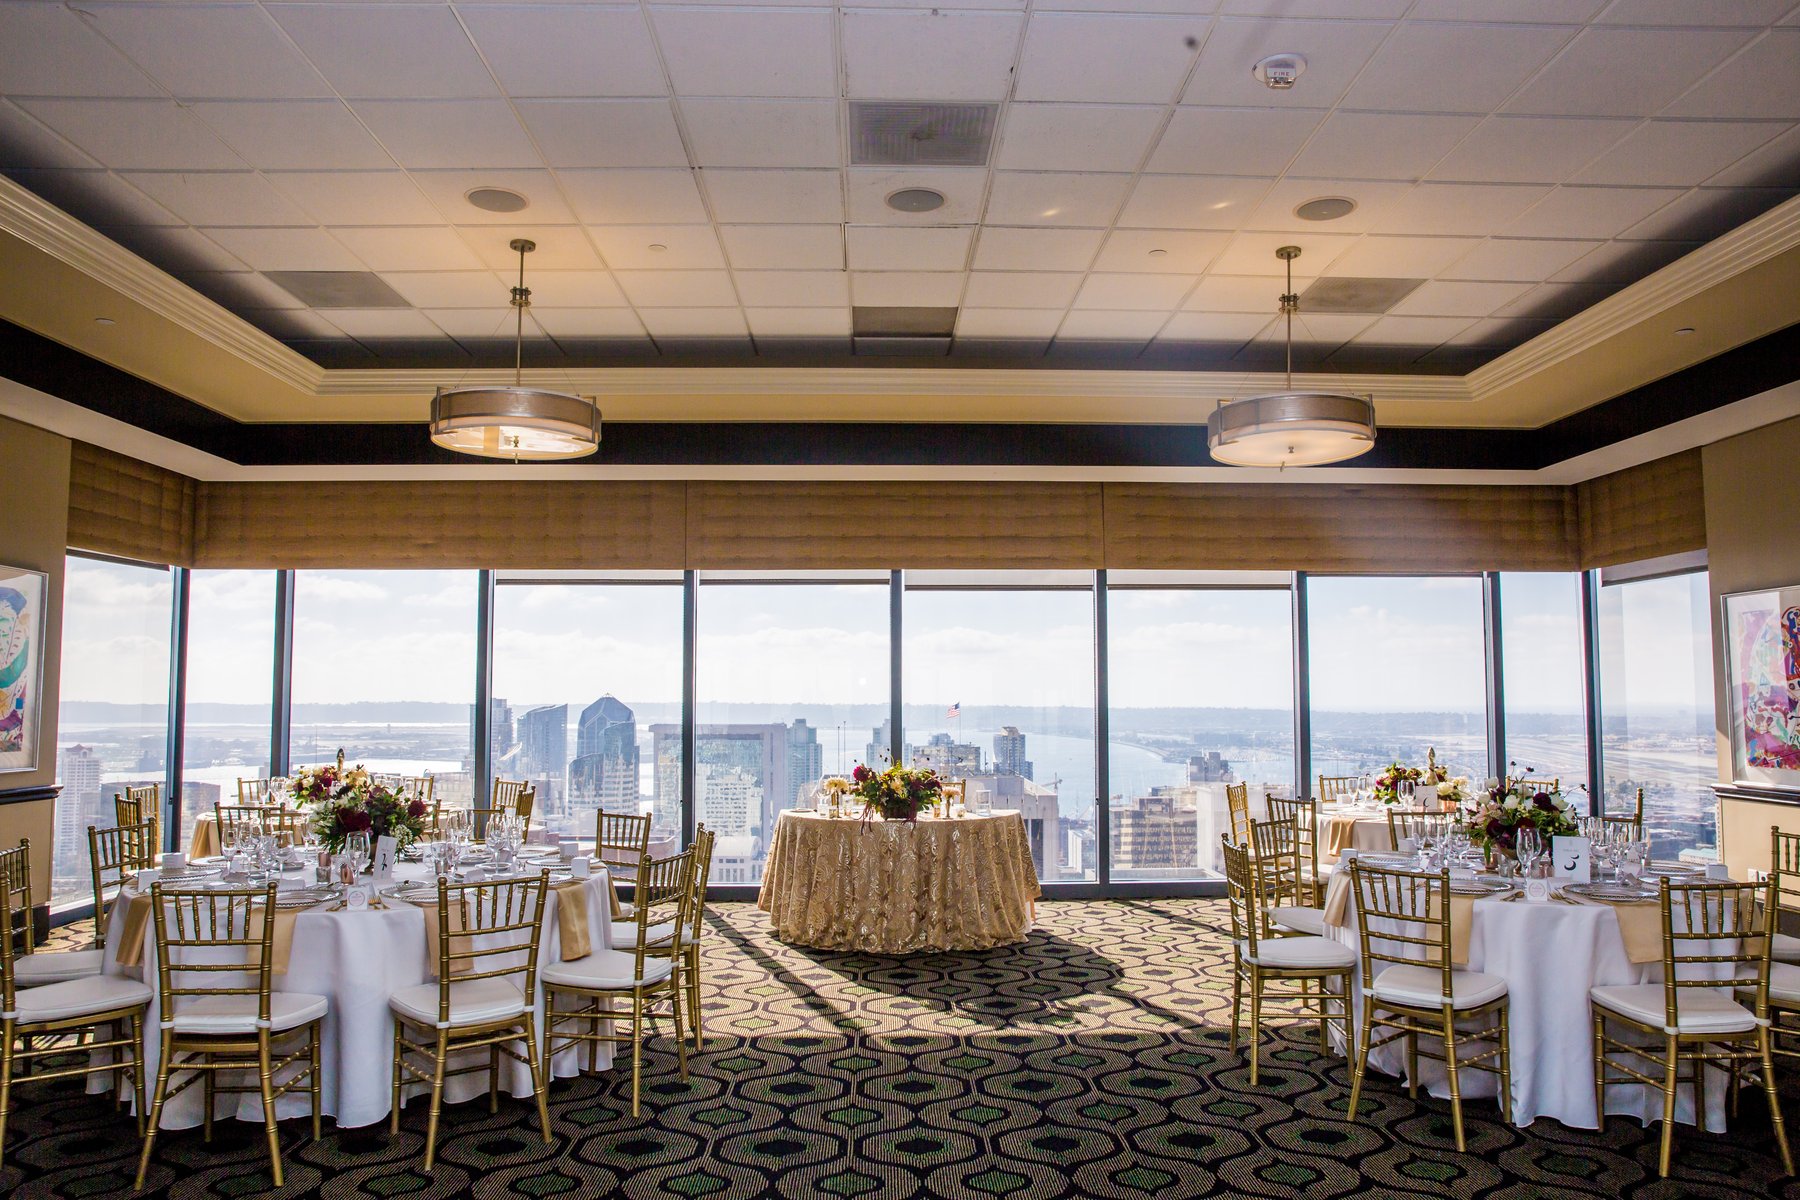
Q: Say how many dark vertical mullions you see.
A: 9